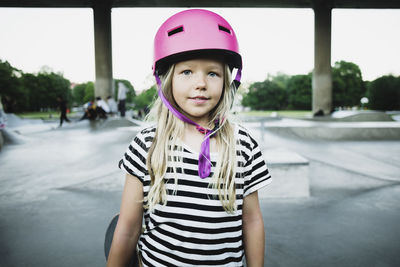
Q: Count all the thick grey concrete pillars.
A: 2